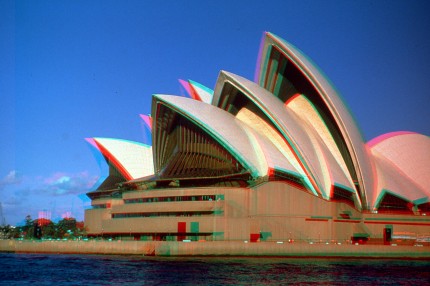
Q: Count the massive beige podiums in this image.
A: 1